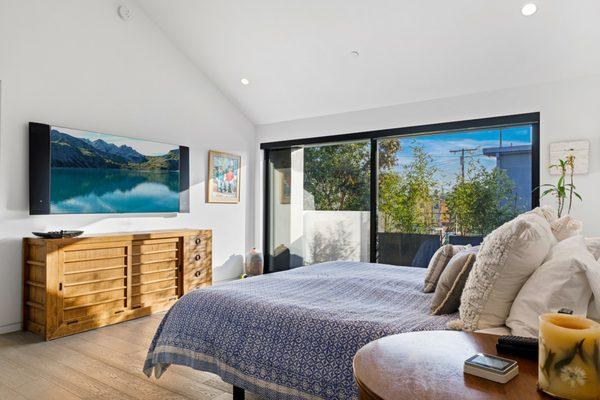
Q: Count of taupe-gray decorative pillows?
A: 2